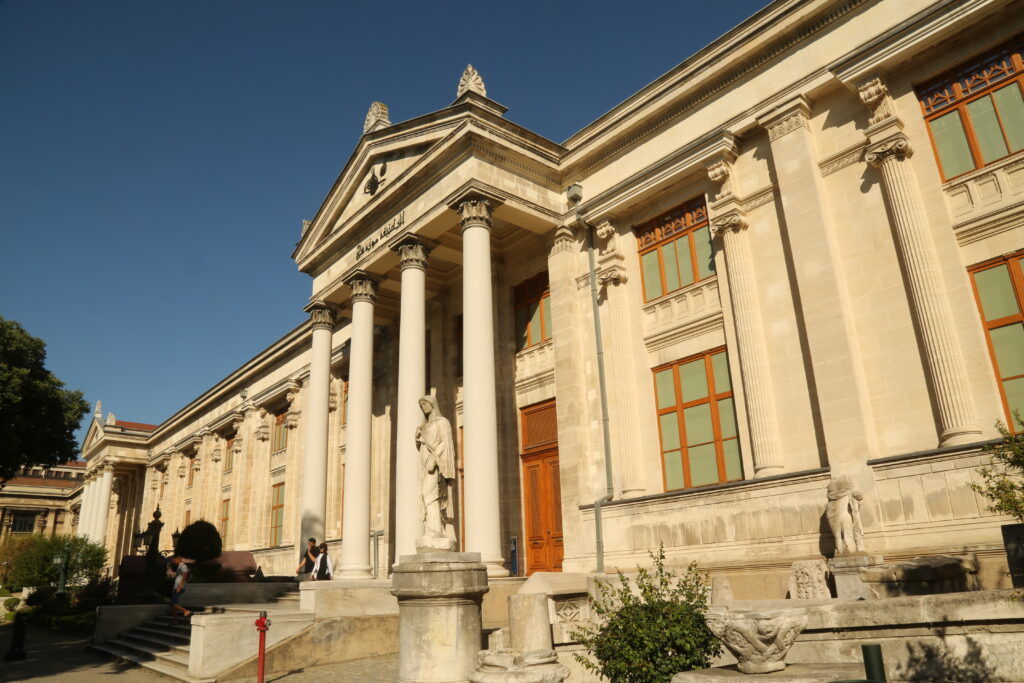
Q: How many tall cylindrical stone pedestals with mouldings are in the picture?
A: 1